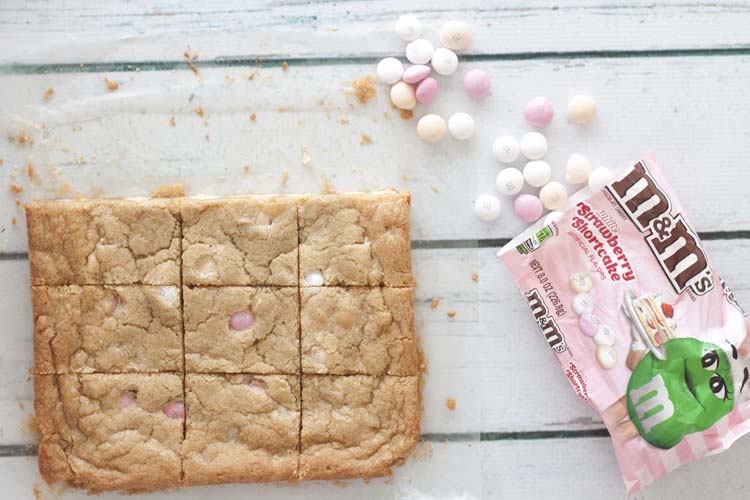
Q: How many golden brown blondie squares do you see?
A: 9